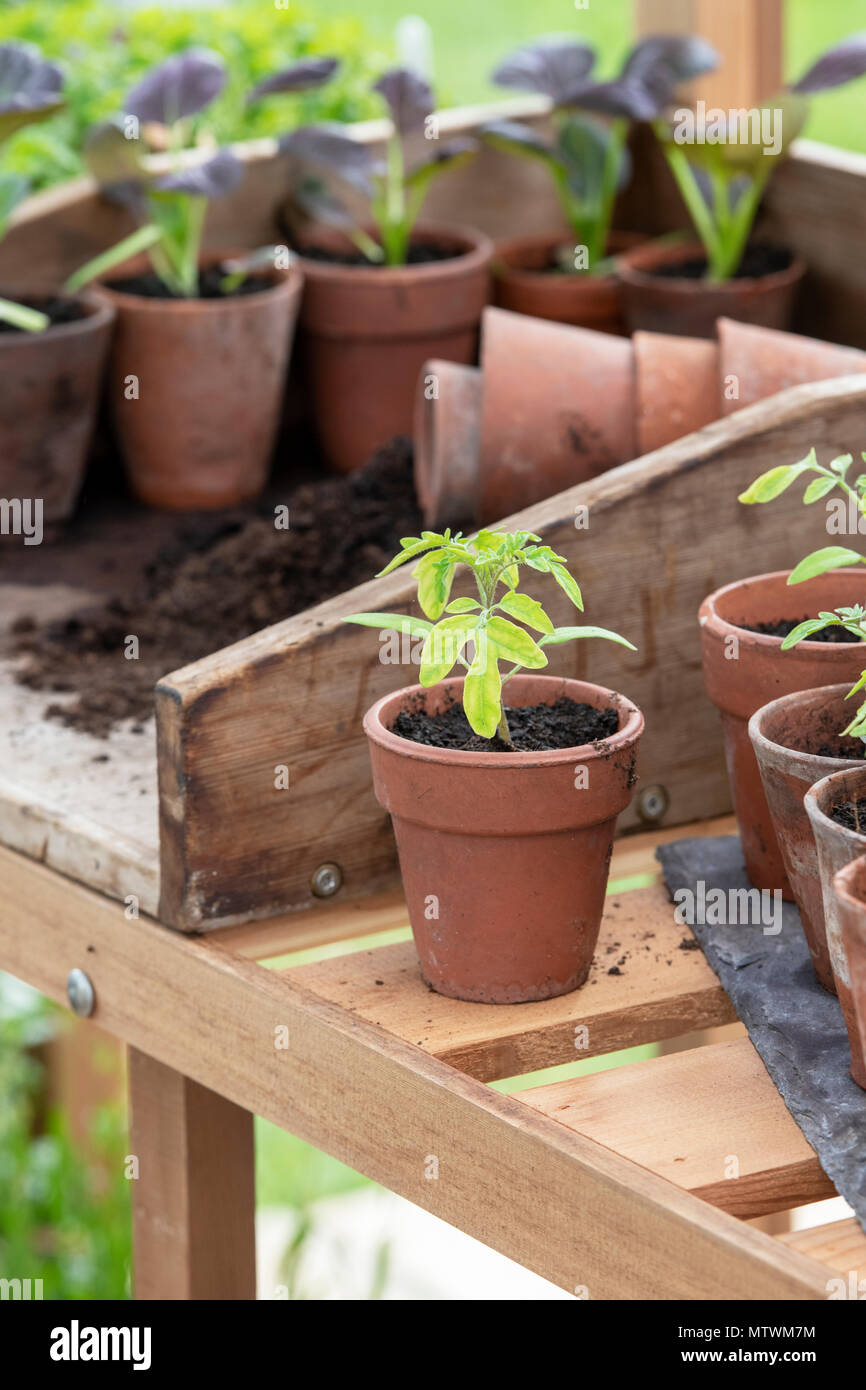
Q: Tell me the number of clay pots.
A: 14